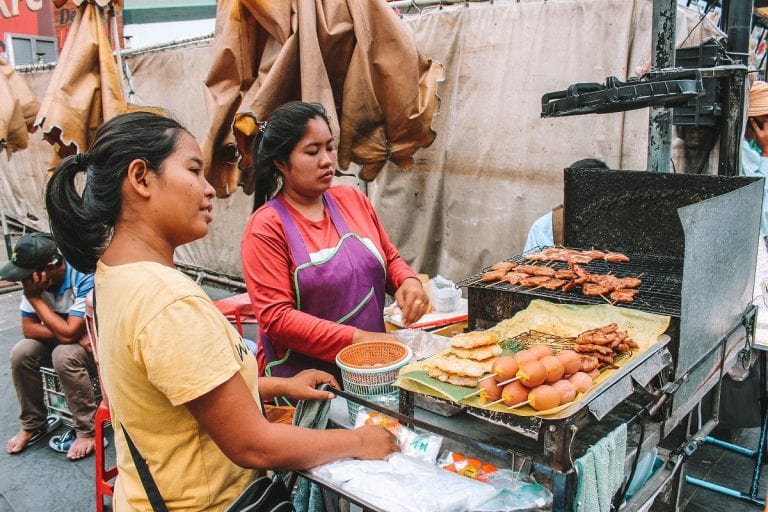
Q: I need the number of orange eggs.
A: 11